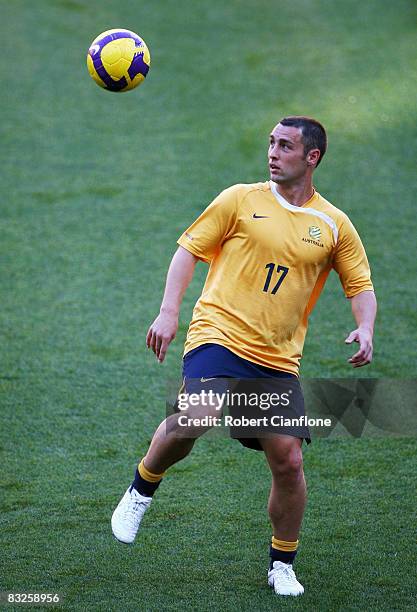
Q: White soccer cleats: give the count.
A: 2